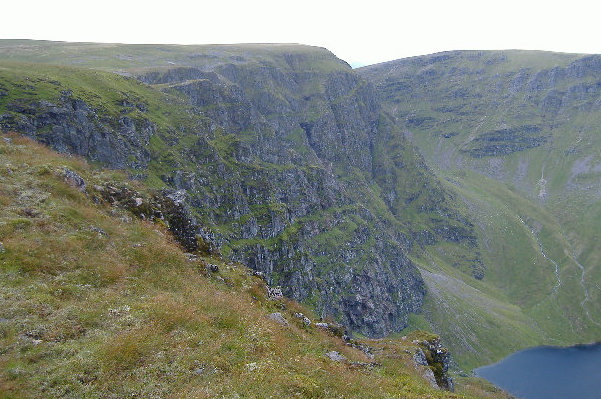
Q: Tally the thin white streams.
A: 2